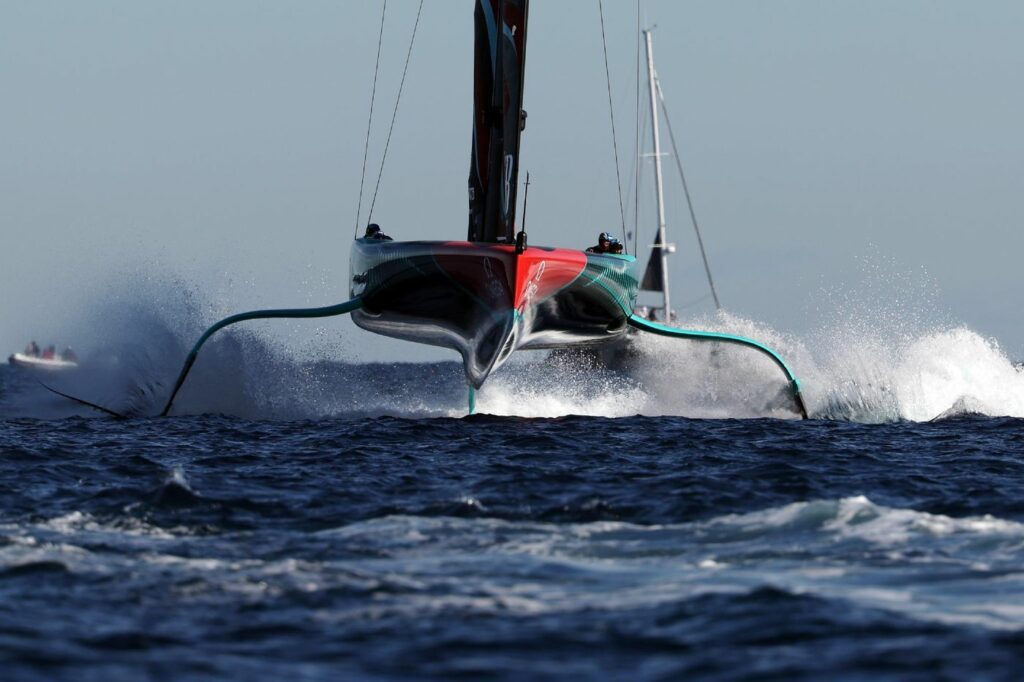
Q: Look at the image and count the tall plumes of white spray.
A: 2